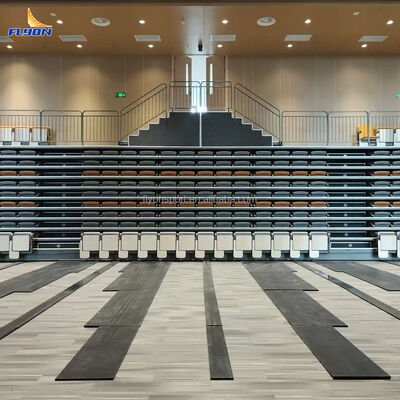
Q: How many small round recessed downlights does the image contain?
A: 11